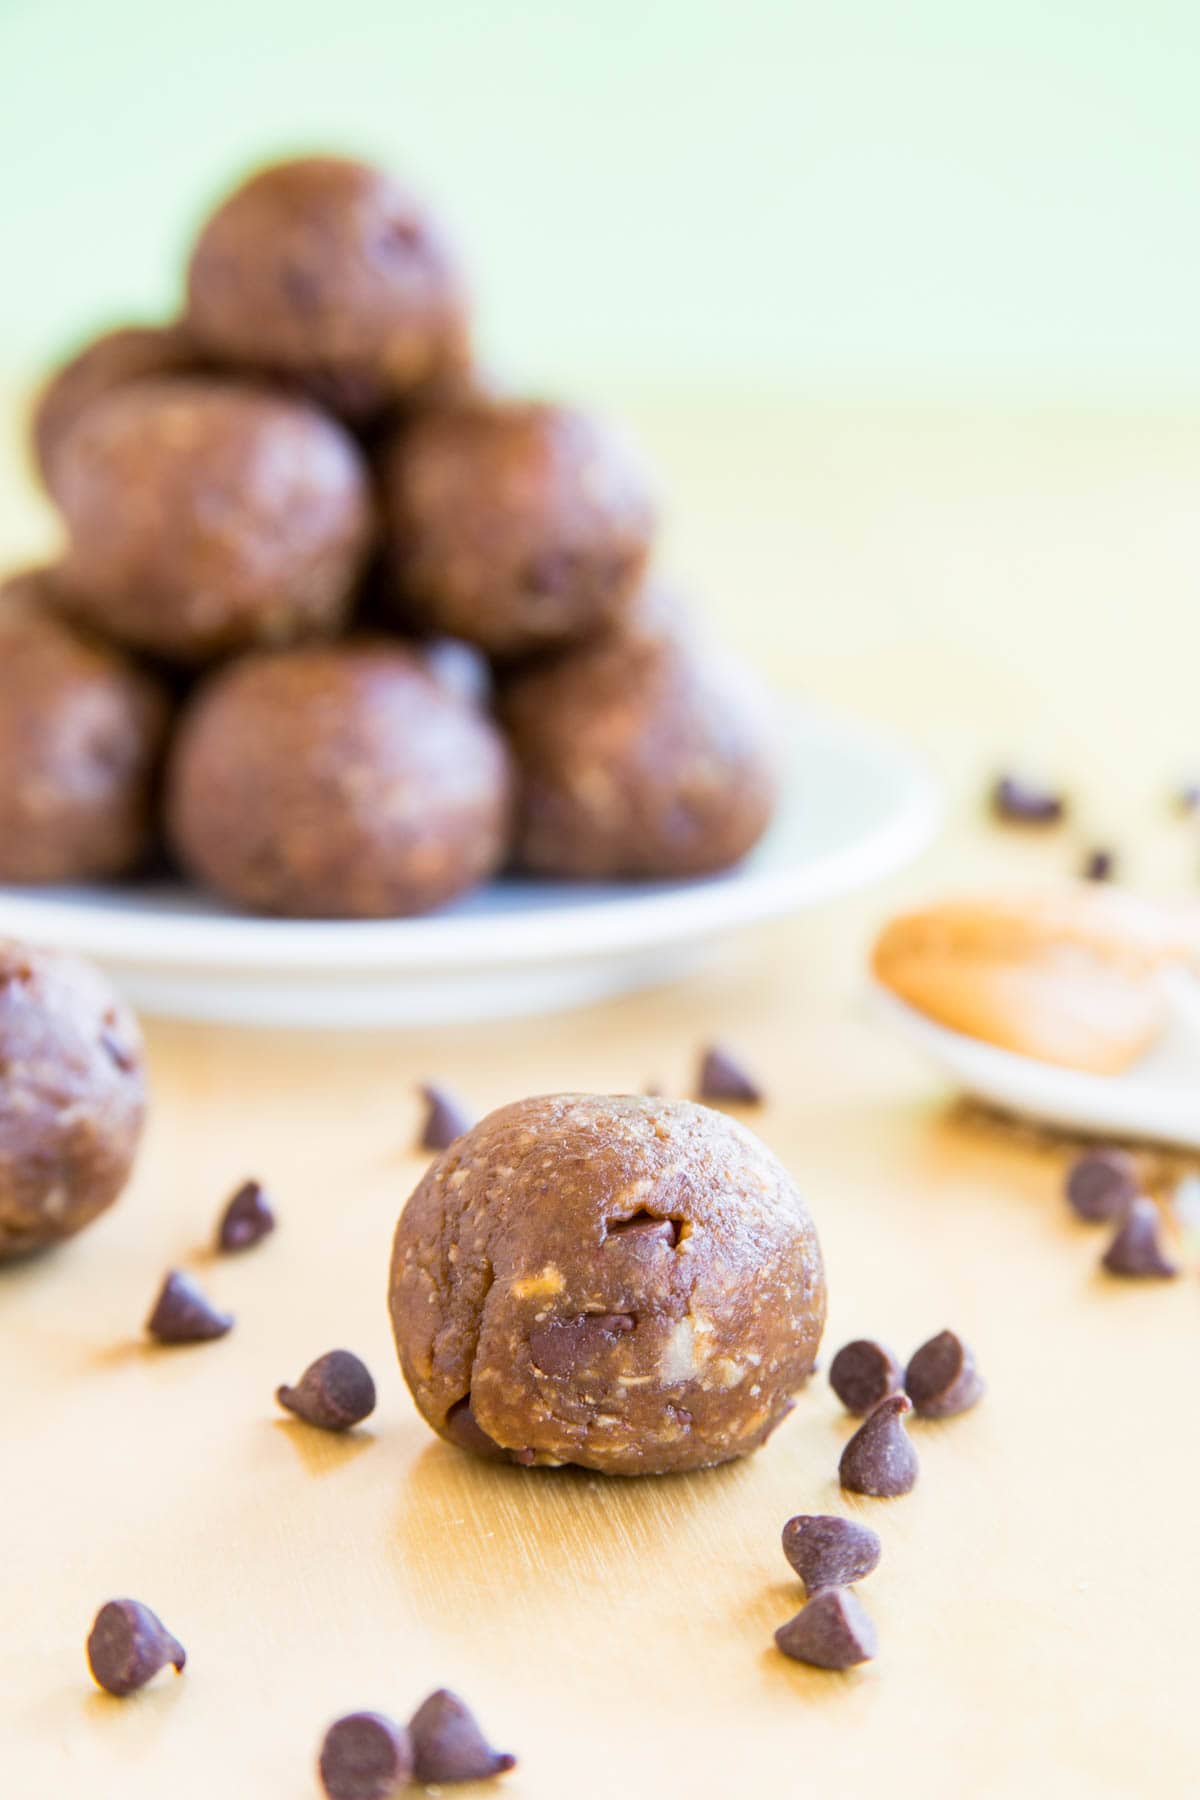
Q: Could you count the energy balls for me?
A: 9